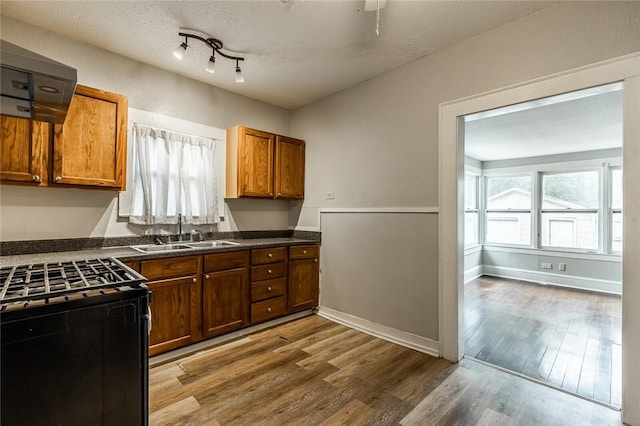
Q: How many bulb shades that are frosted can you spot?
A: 3